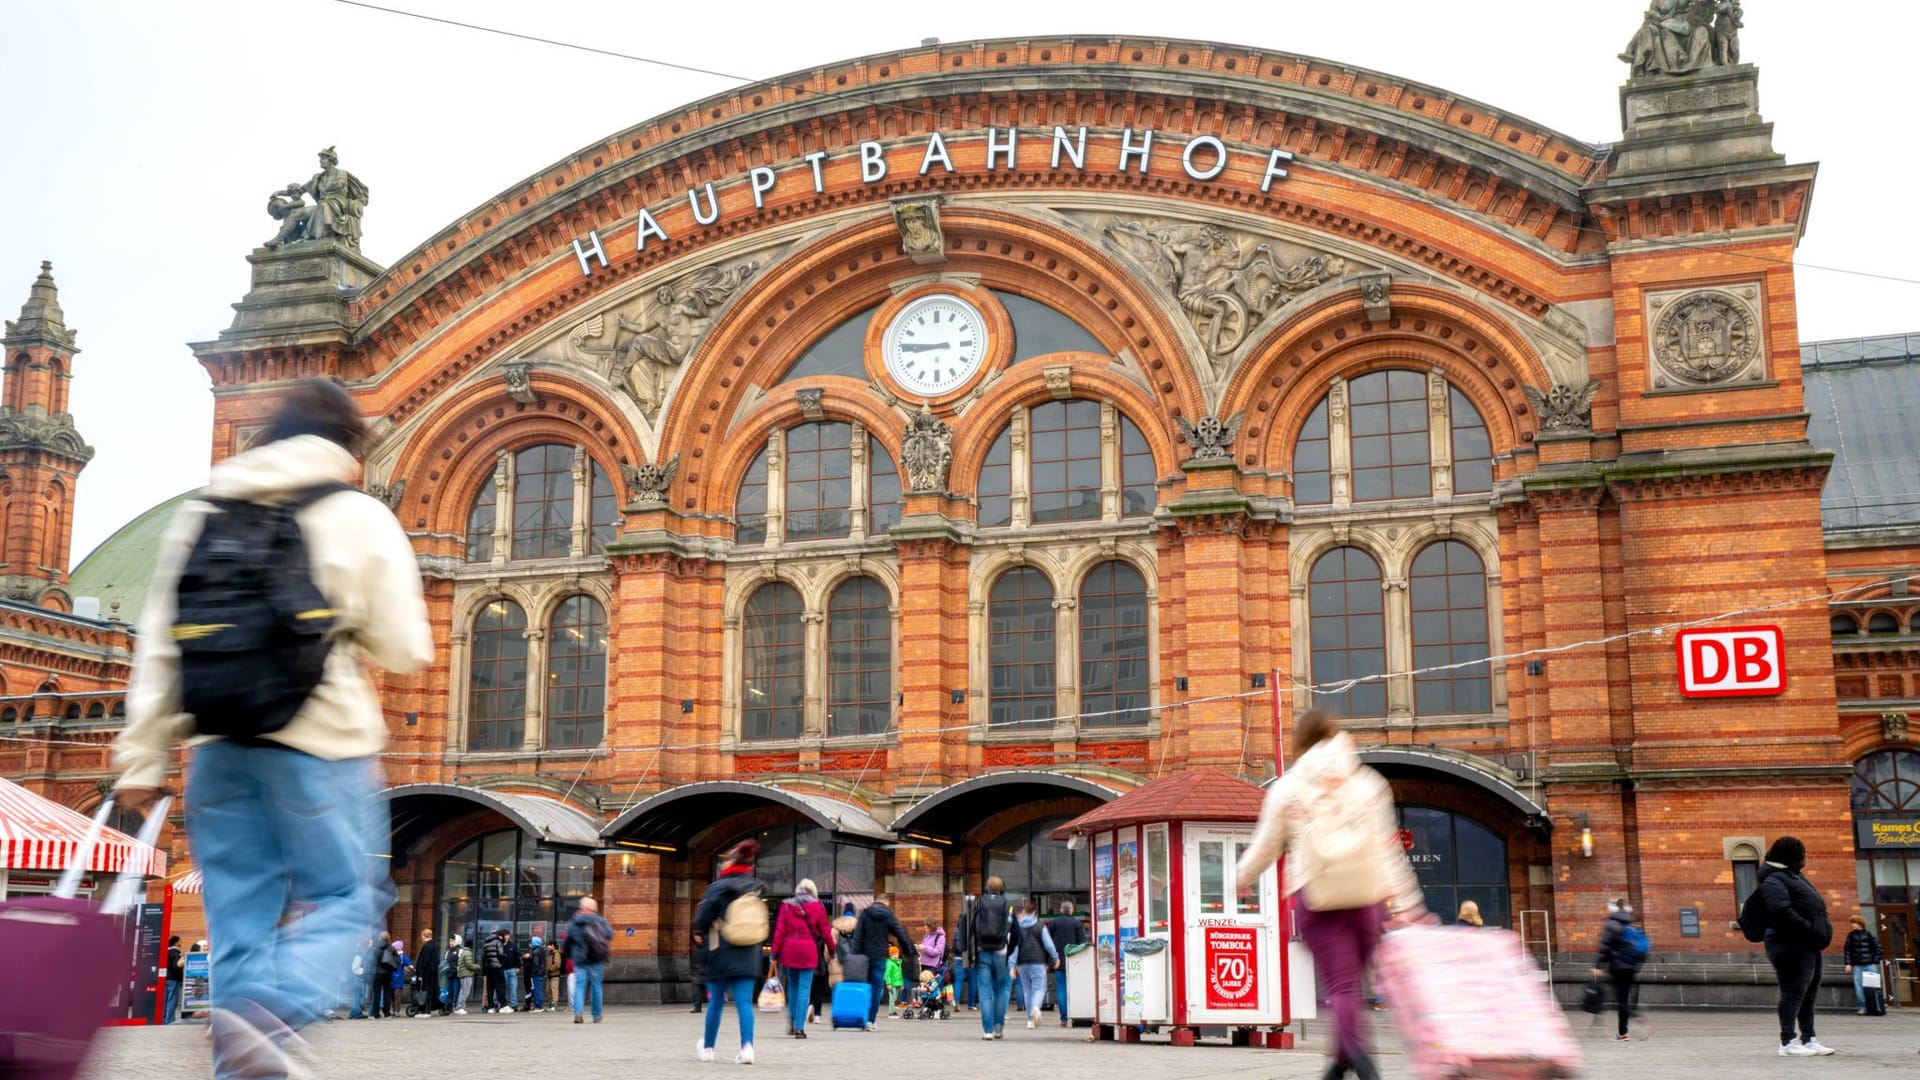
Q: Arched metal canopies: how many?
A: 4